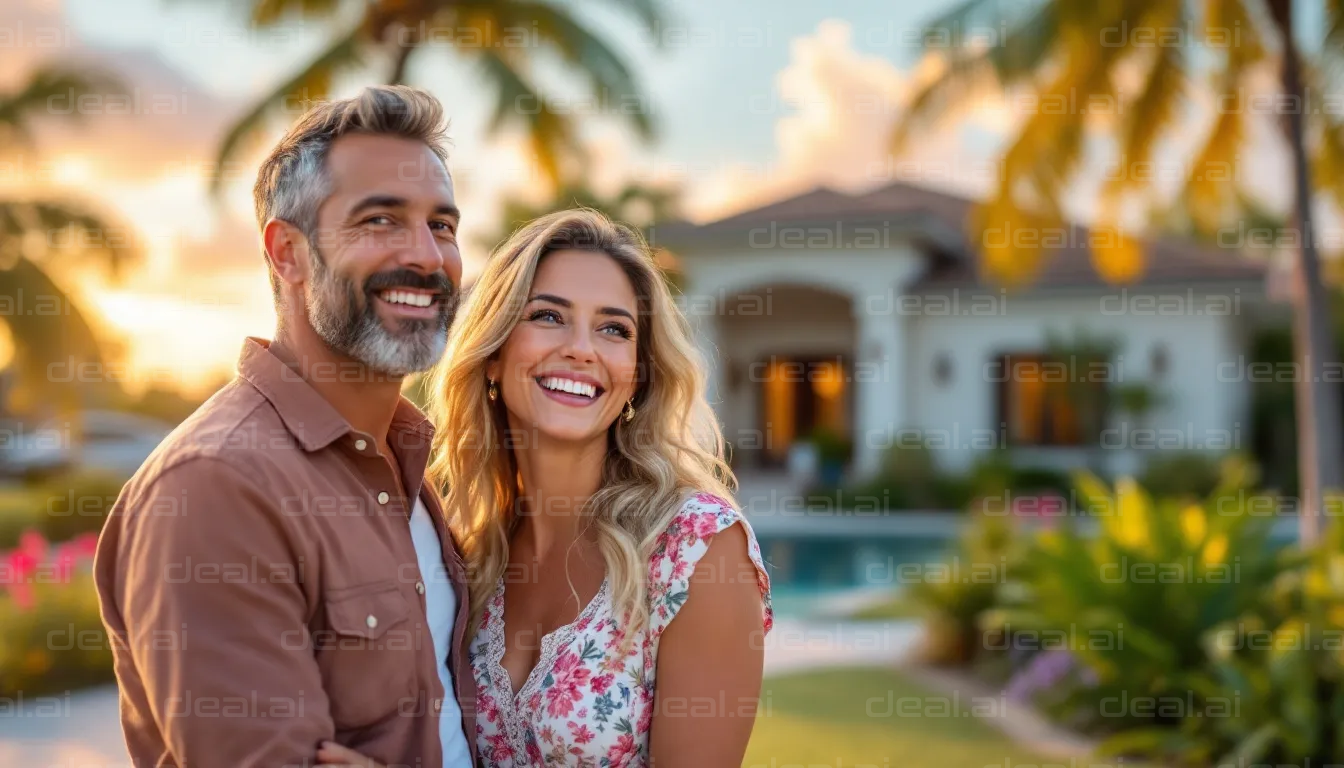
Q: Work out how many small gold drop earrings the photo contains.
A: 2